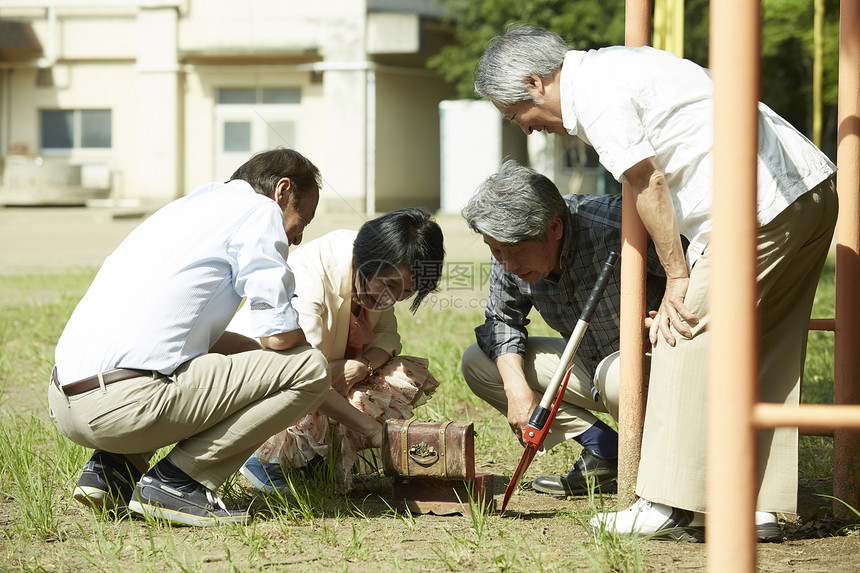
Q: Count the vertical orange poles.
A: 3